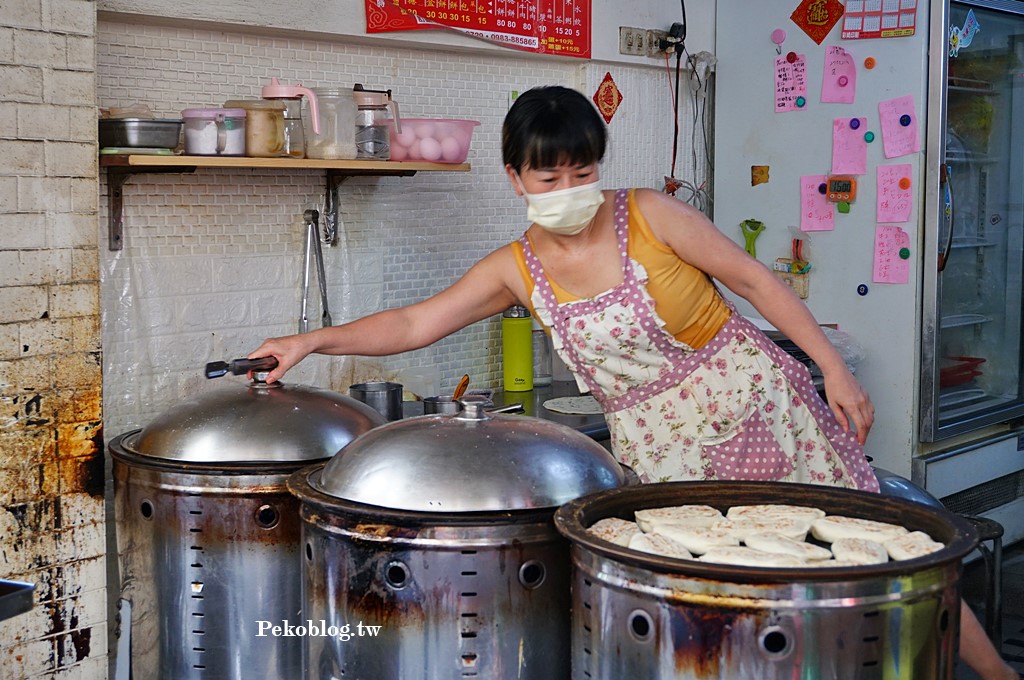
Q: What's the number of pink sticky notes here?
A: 7